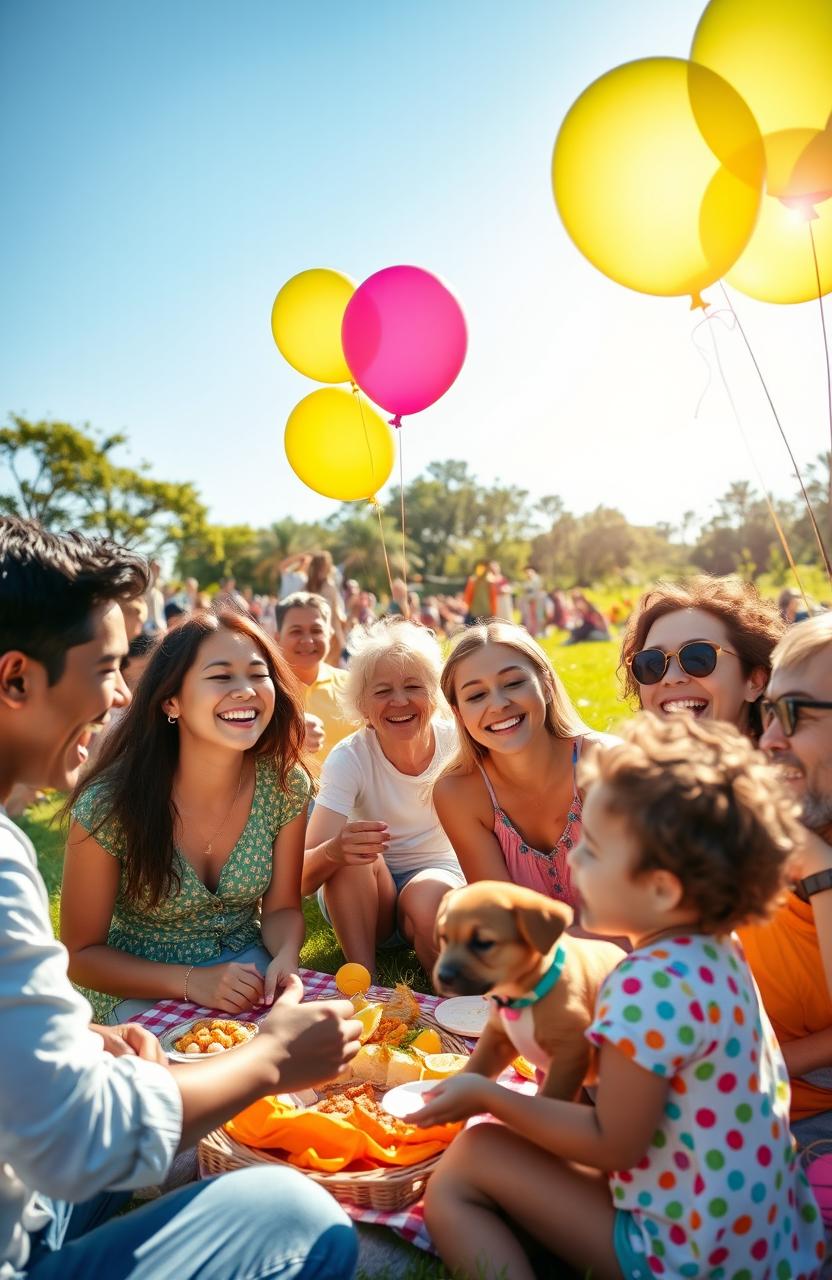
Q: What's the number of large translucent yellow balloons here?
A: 3